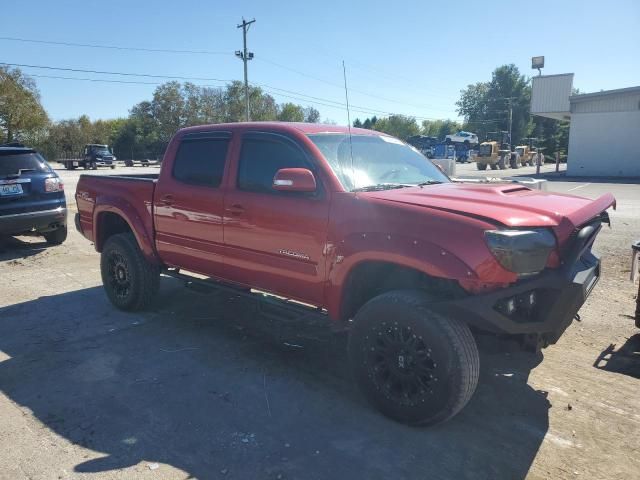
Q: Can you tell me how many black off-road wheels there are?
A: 2